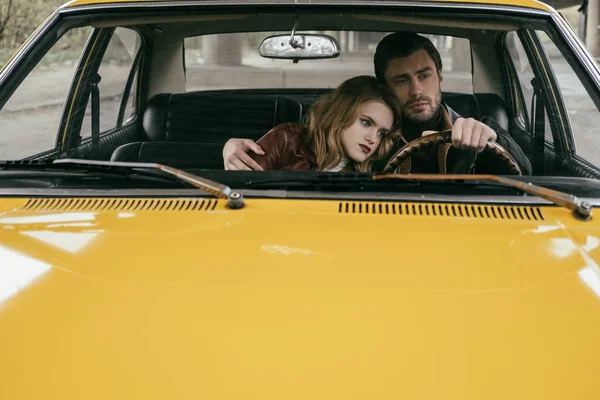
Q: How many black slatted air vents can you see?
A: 2